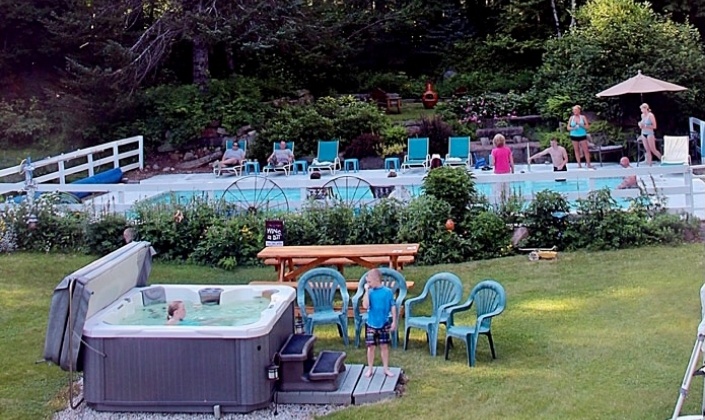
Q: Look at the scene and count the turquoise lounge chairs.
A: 5